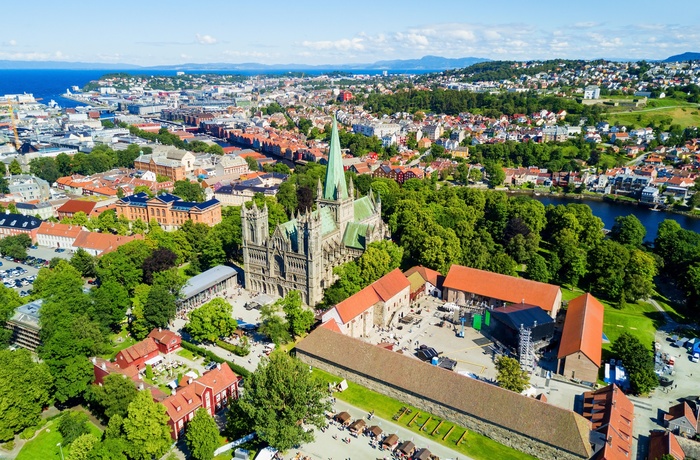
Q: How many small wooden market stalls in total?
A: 6